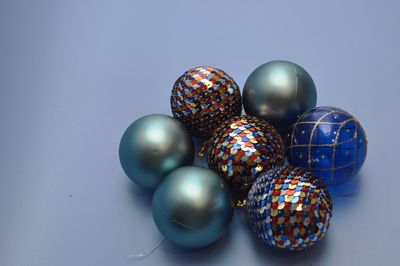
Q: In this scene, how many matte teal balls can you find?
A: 3